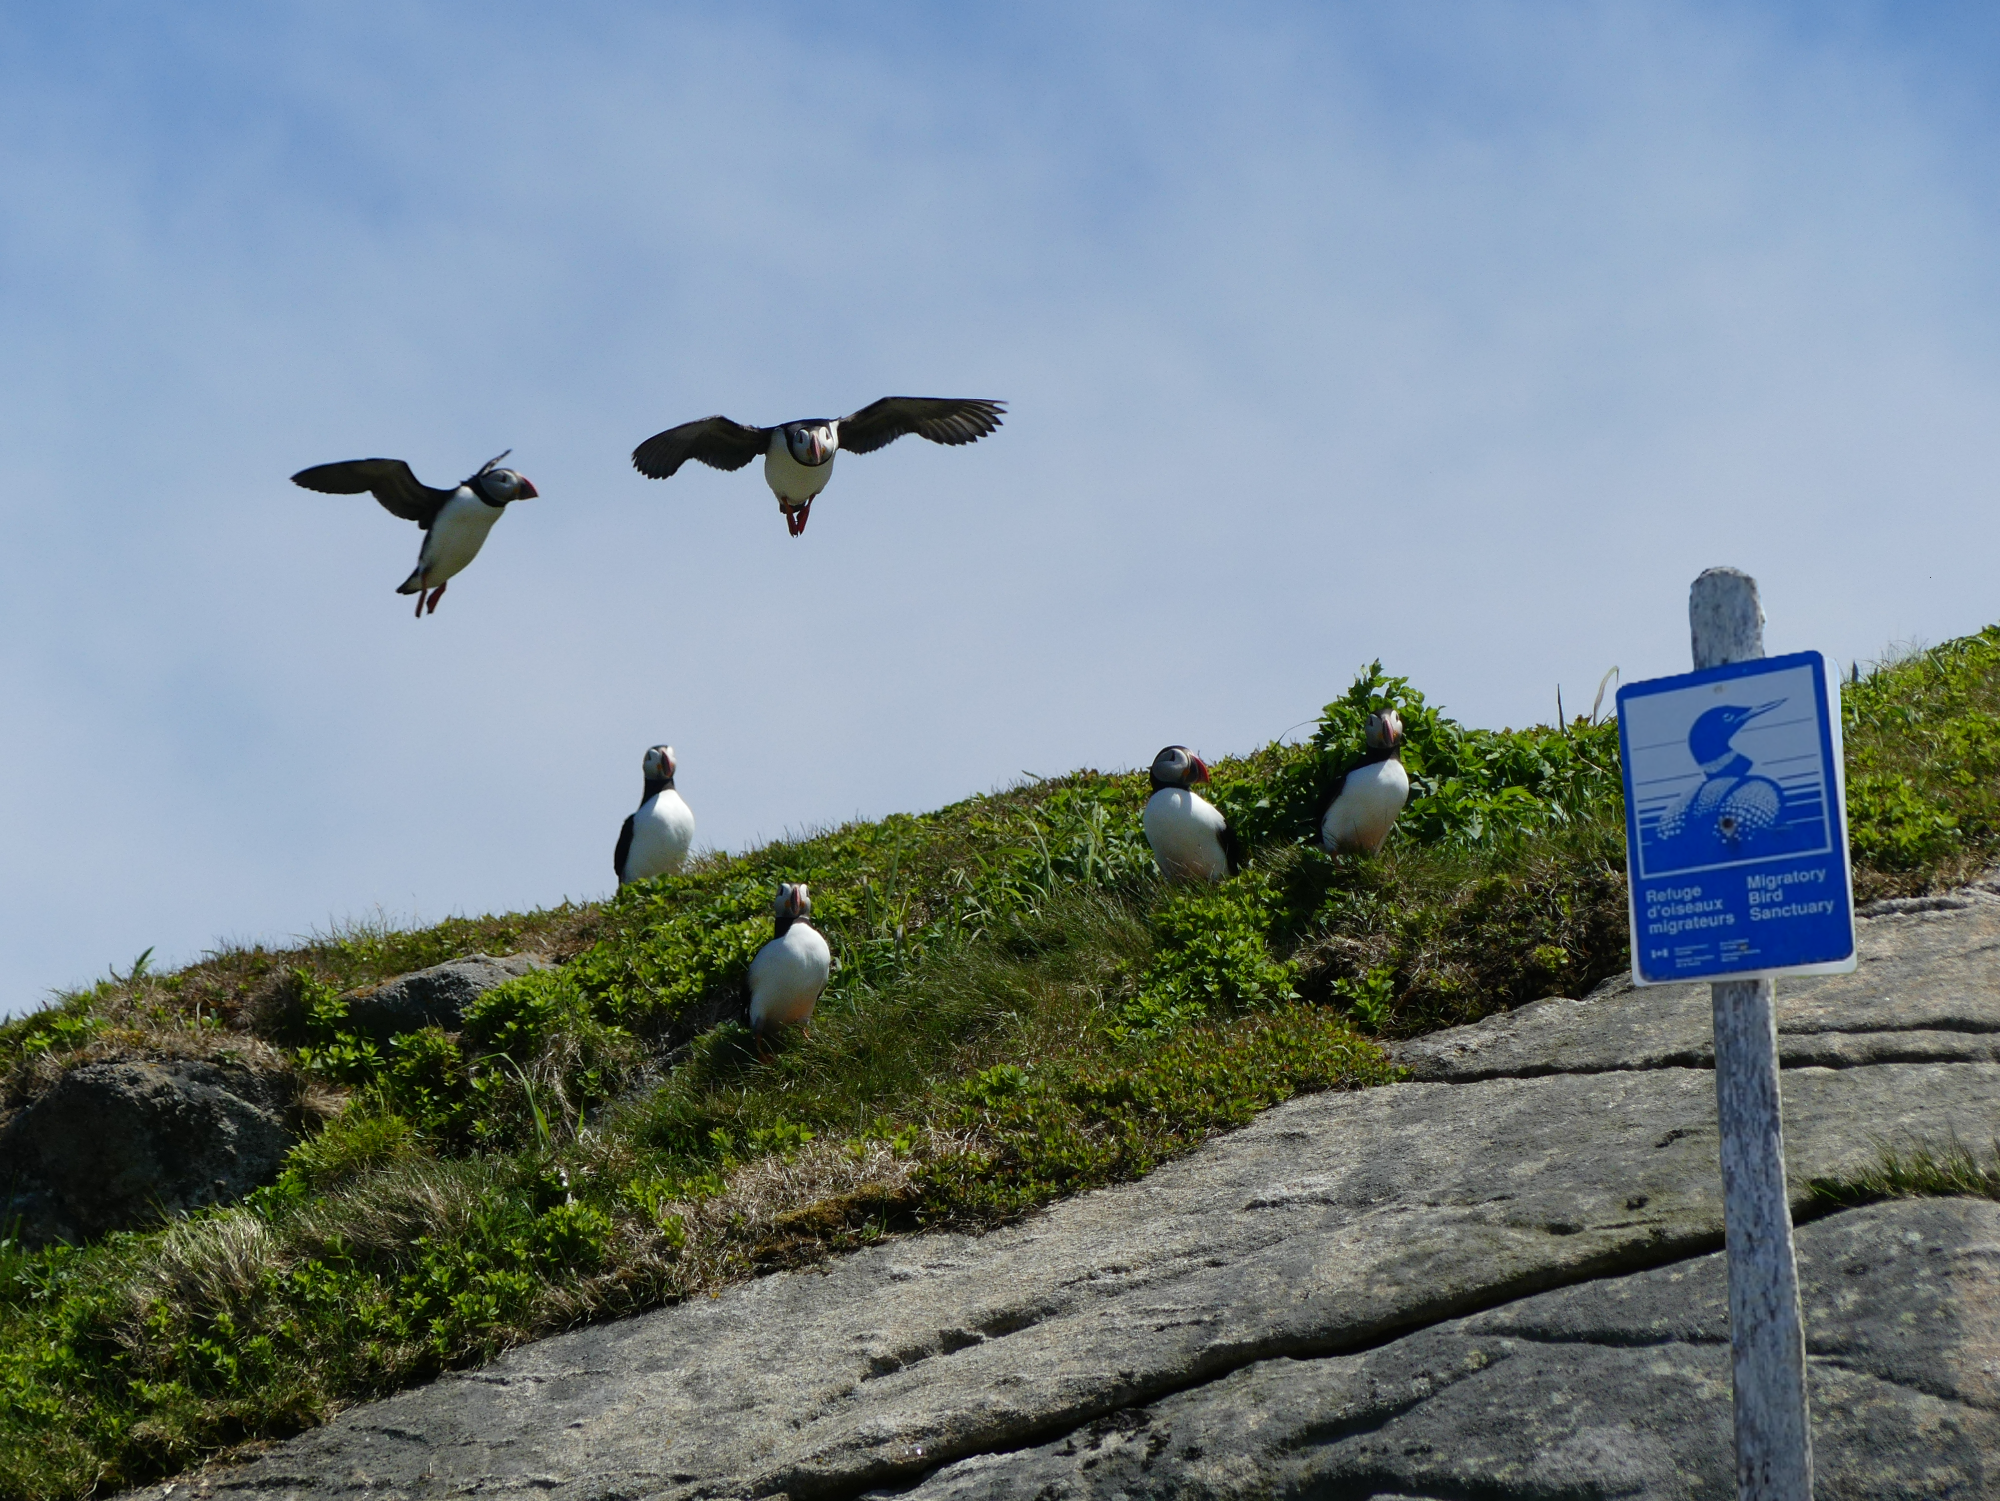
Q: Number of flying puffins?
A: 2